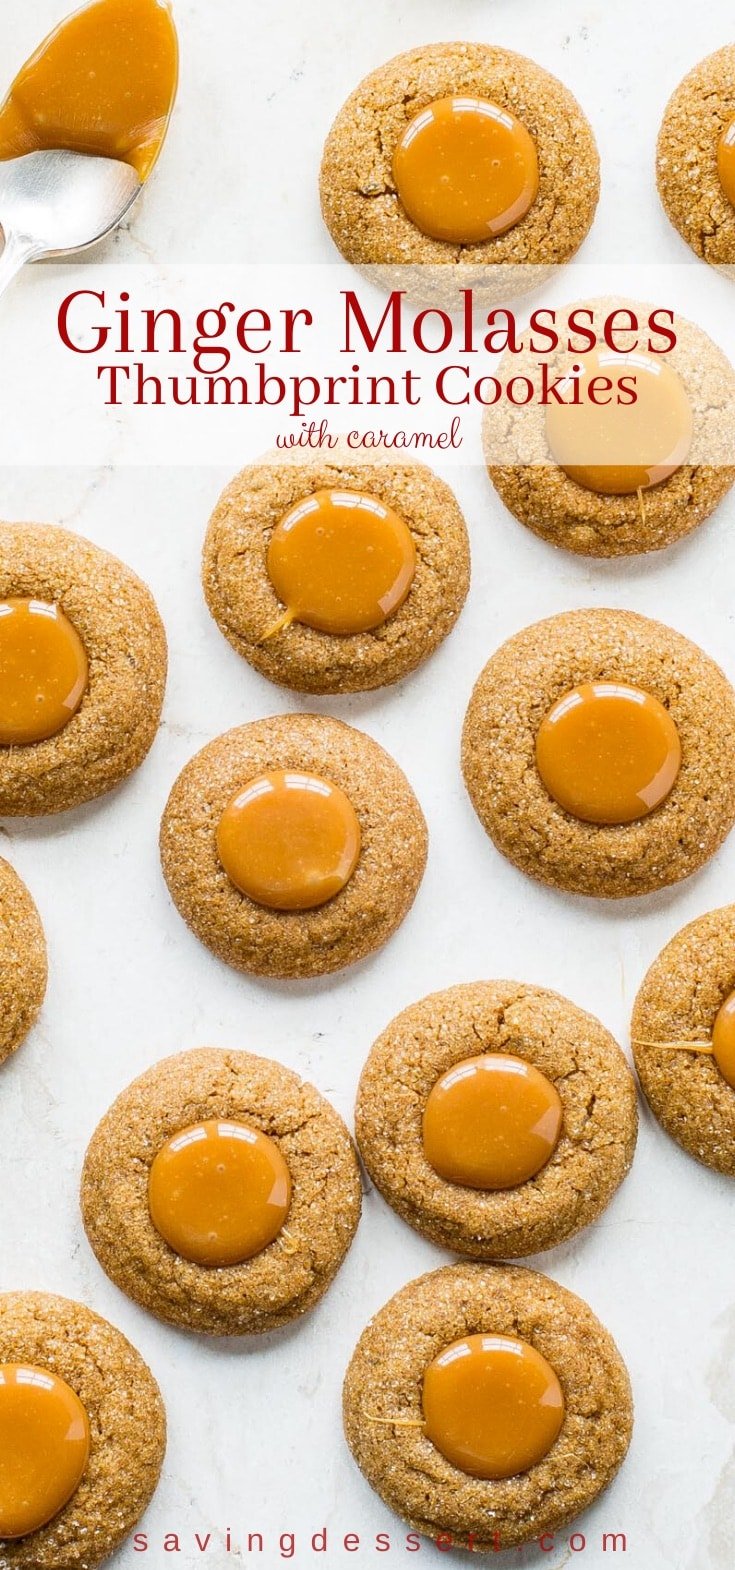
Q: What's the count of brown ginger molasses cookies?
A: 13